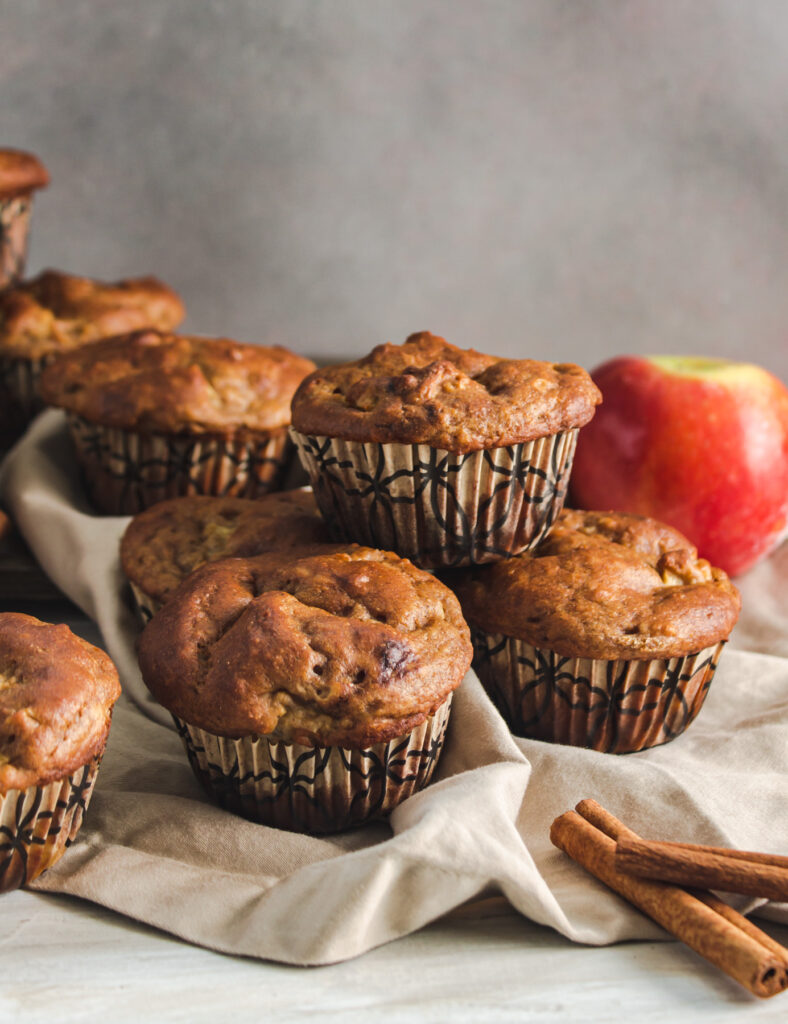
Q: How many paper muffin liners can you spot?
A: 8